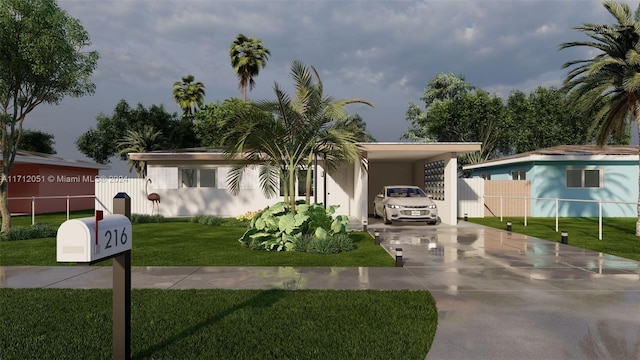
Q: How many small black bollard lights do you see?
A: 6